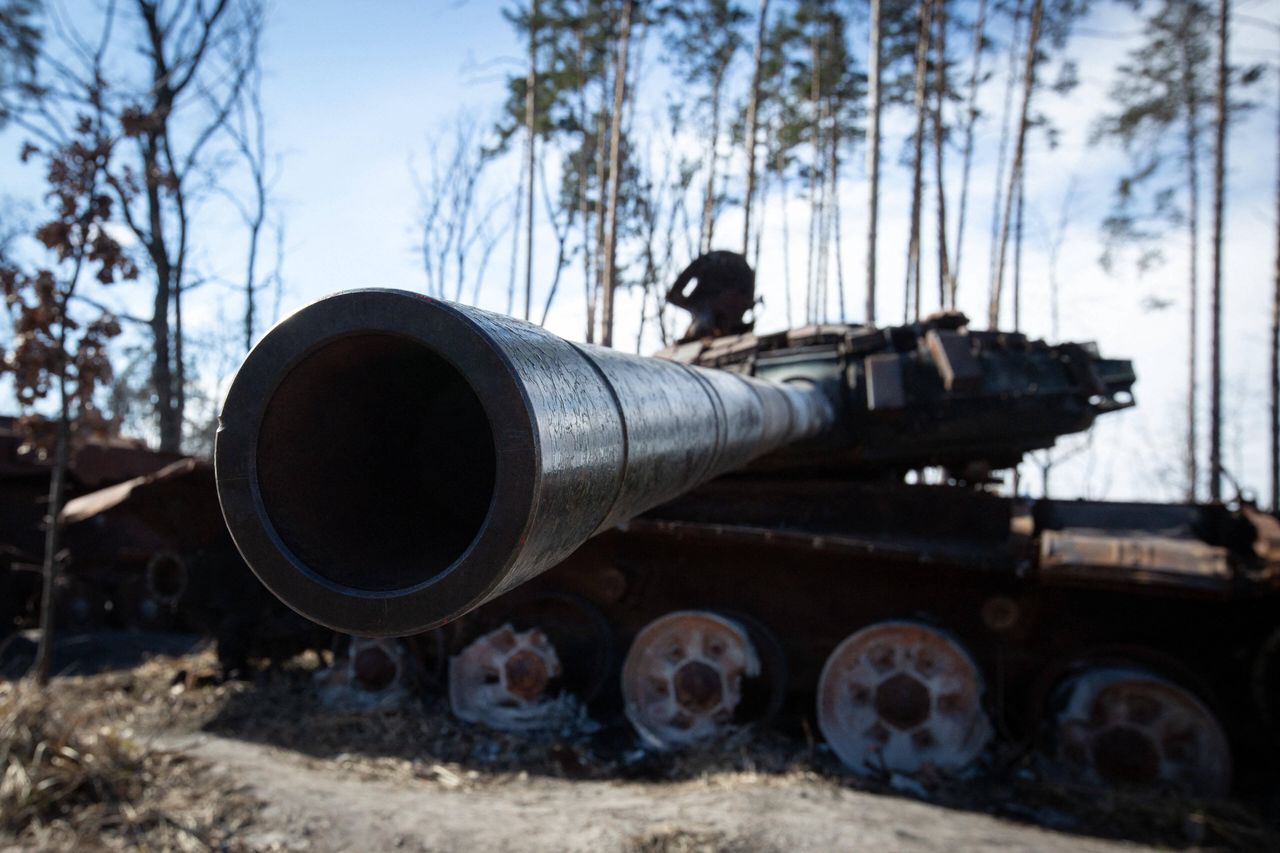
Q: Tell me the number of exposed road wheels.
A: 5